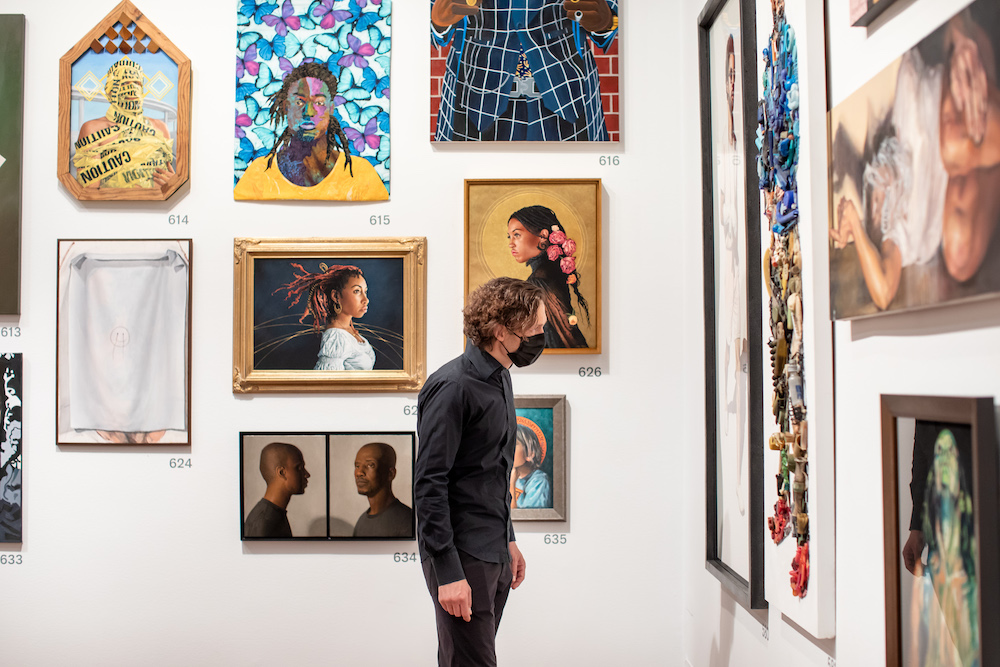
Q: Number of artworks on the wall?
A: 15